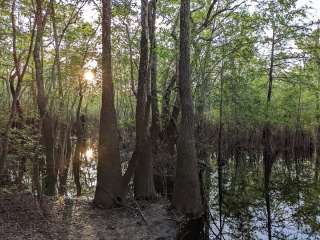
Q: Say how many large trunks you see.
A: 3